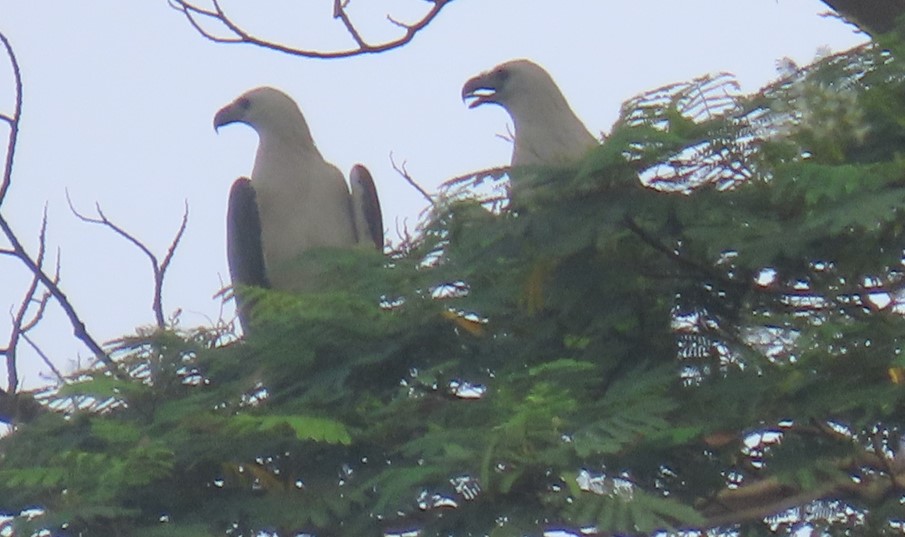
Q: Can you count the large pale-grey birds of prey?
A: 2